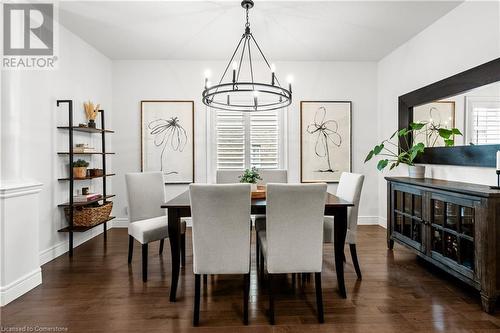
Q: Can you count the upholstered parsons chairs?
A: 6